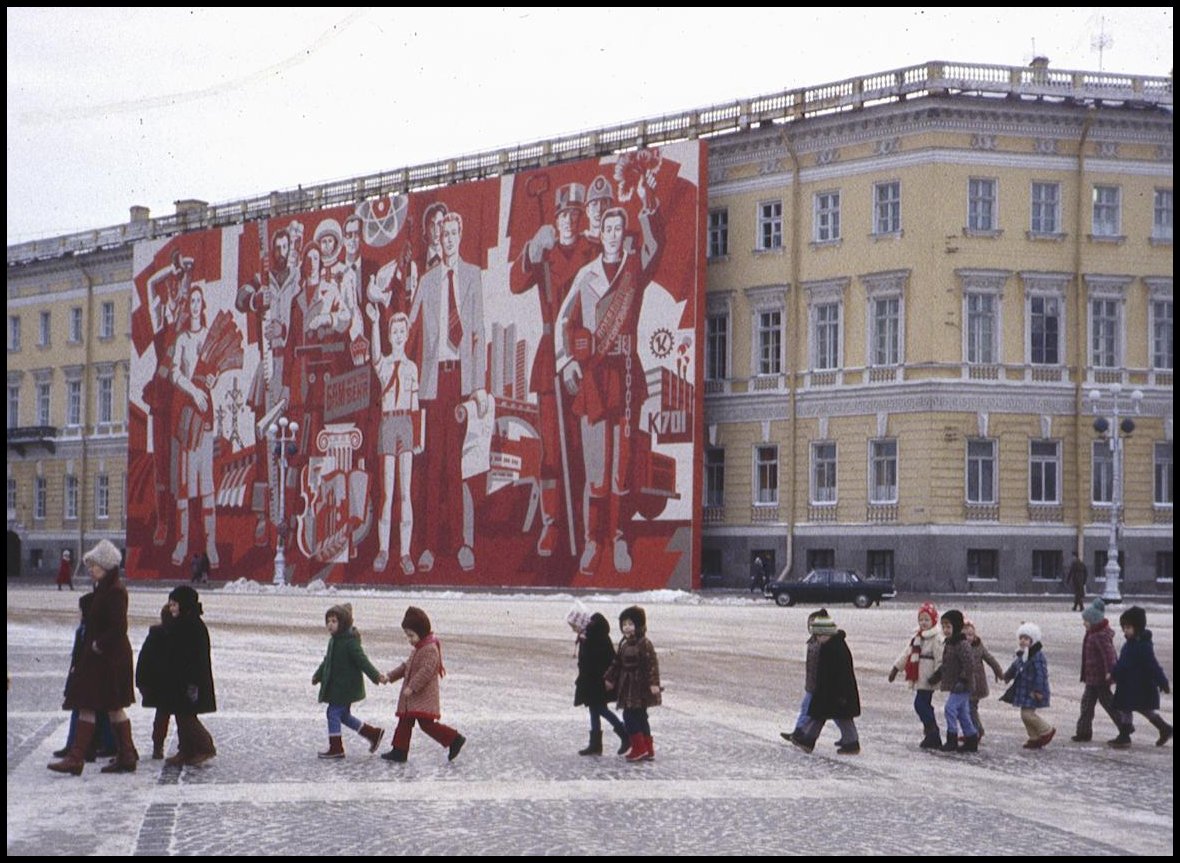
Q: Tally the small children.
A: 15